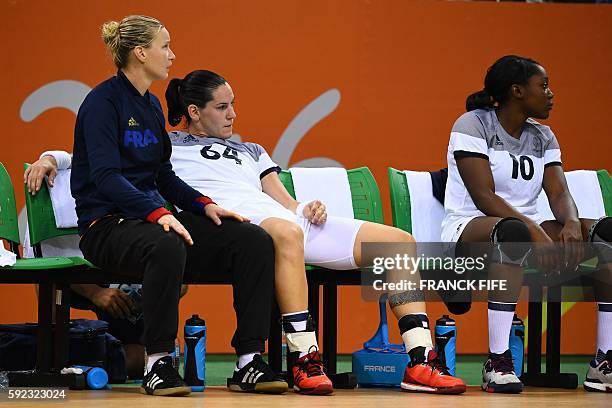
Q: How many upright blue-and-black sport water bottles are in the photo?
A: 3